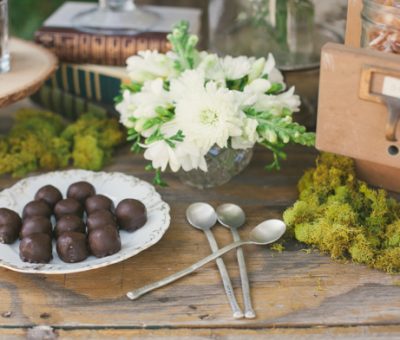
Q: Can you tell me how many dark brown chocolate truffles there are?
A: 13